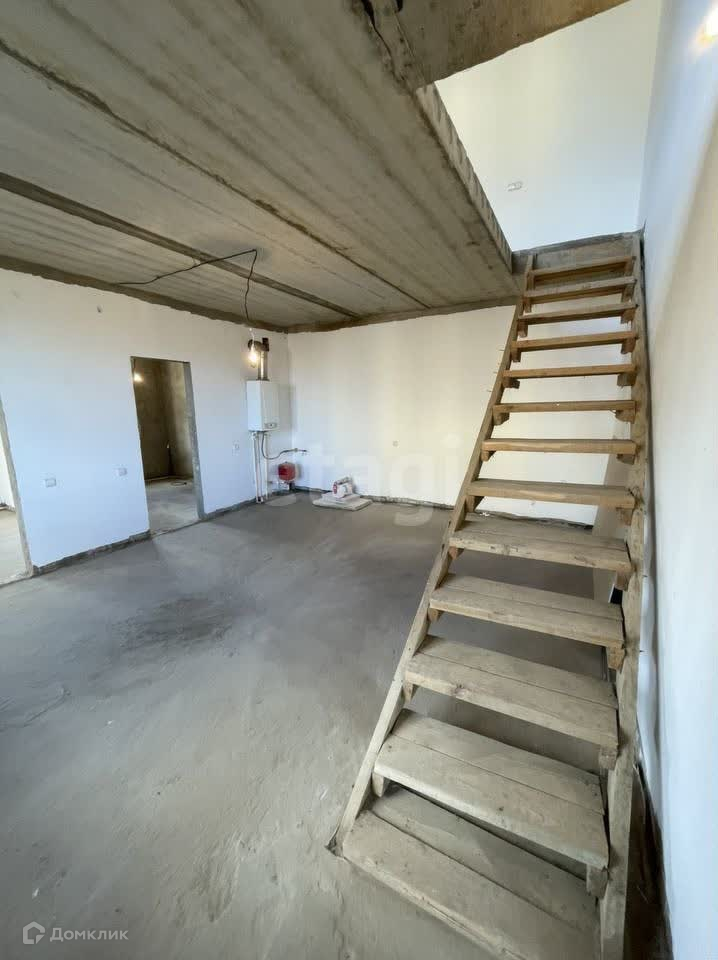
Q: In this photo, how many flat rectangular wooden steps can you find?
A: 13